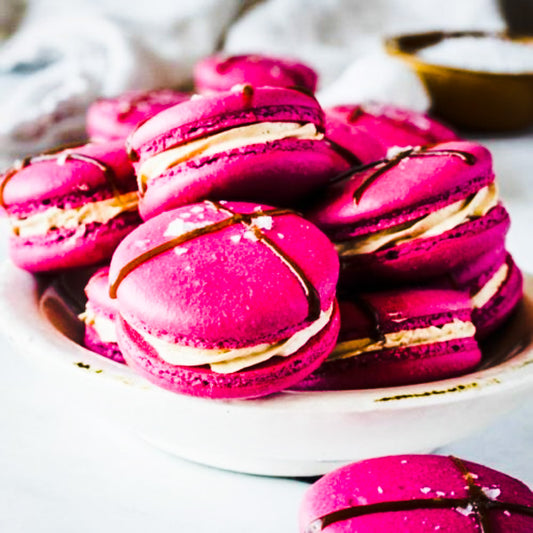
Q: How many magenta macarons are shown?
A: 11